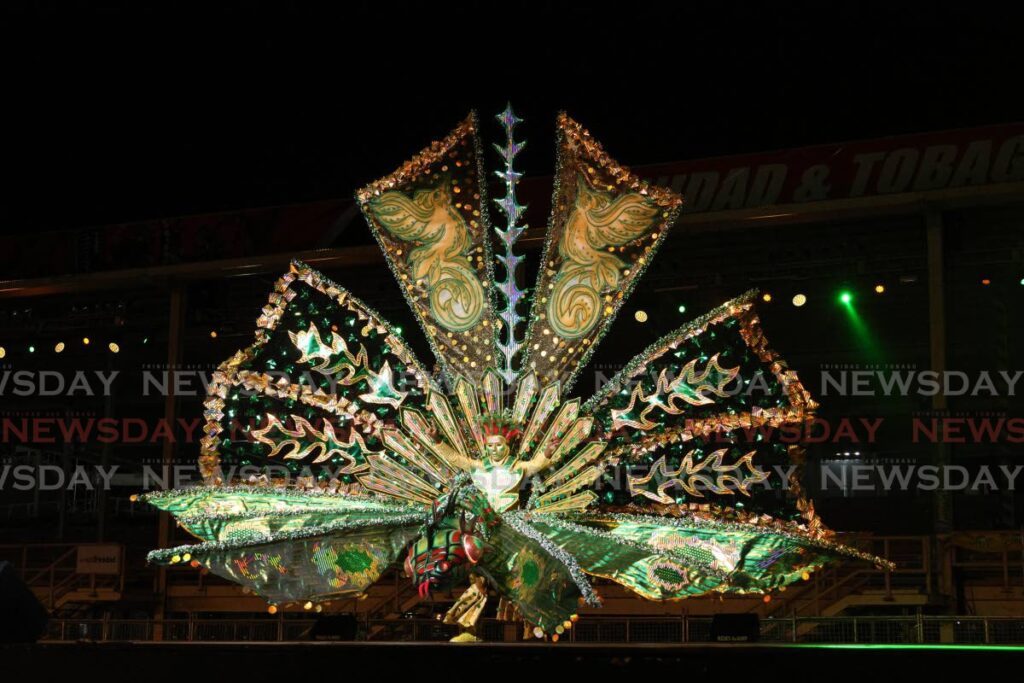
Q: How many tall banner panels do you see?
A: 2